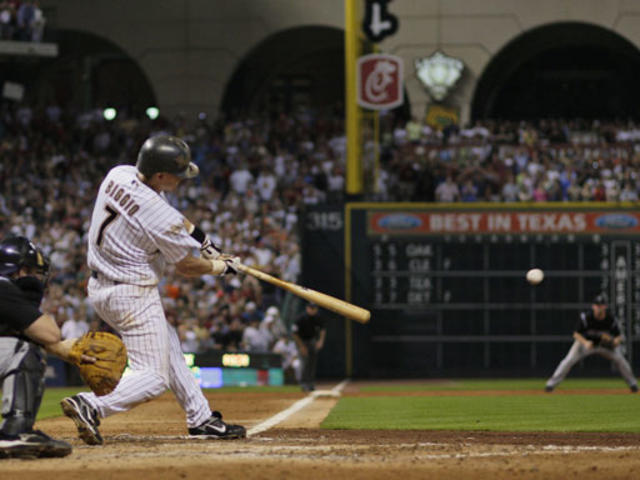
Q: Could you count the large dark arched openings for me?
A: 3